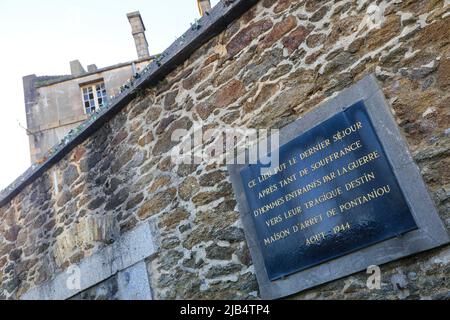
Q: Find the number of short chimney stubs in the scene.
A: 2